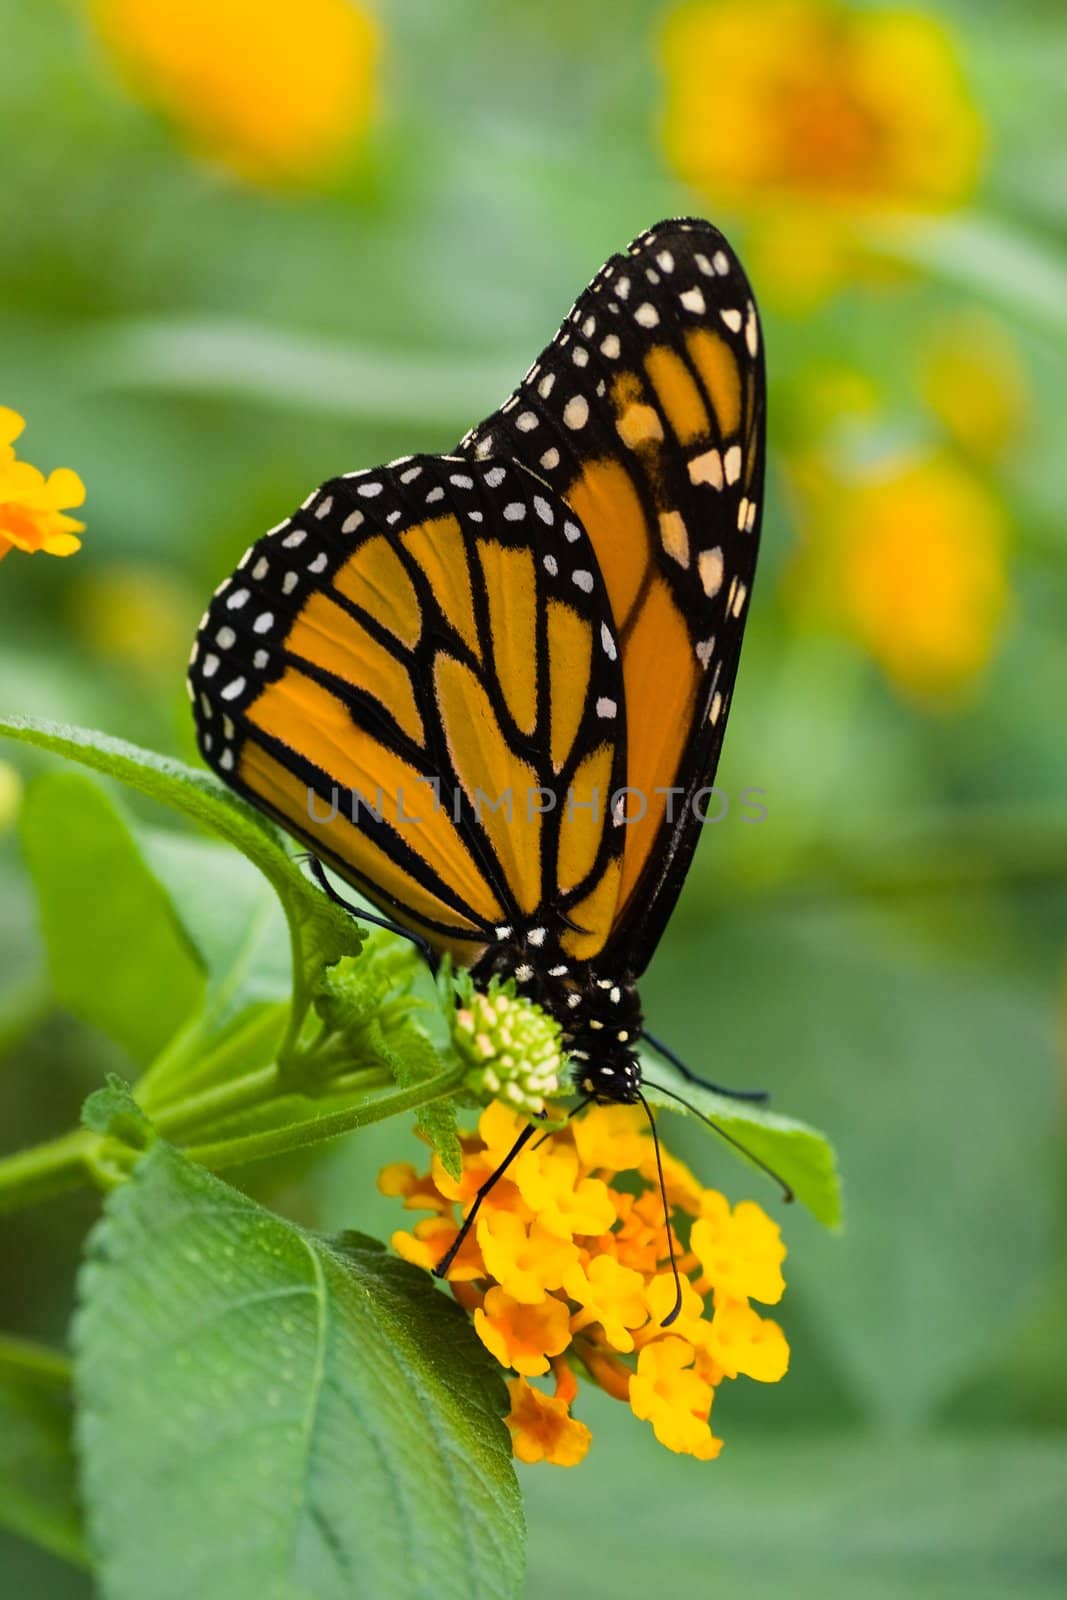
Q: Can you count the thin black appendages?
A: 6